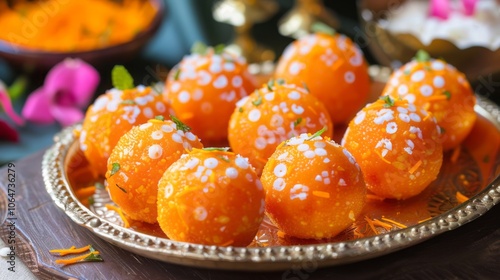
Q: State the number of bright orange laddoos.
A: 9